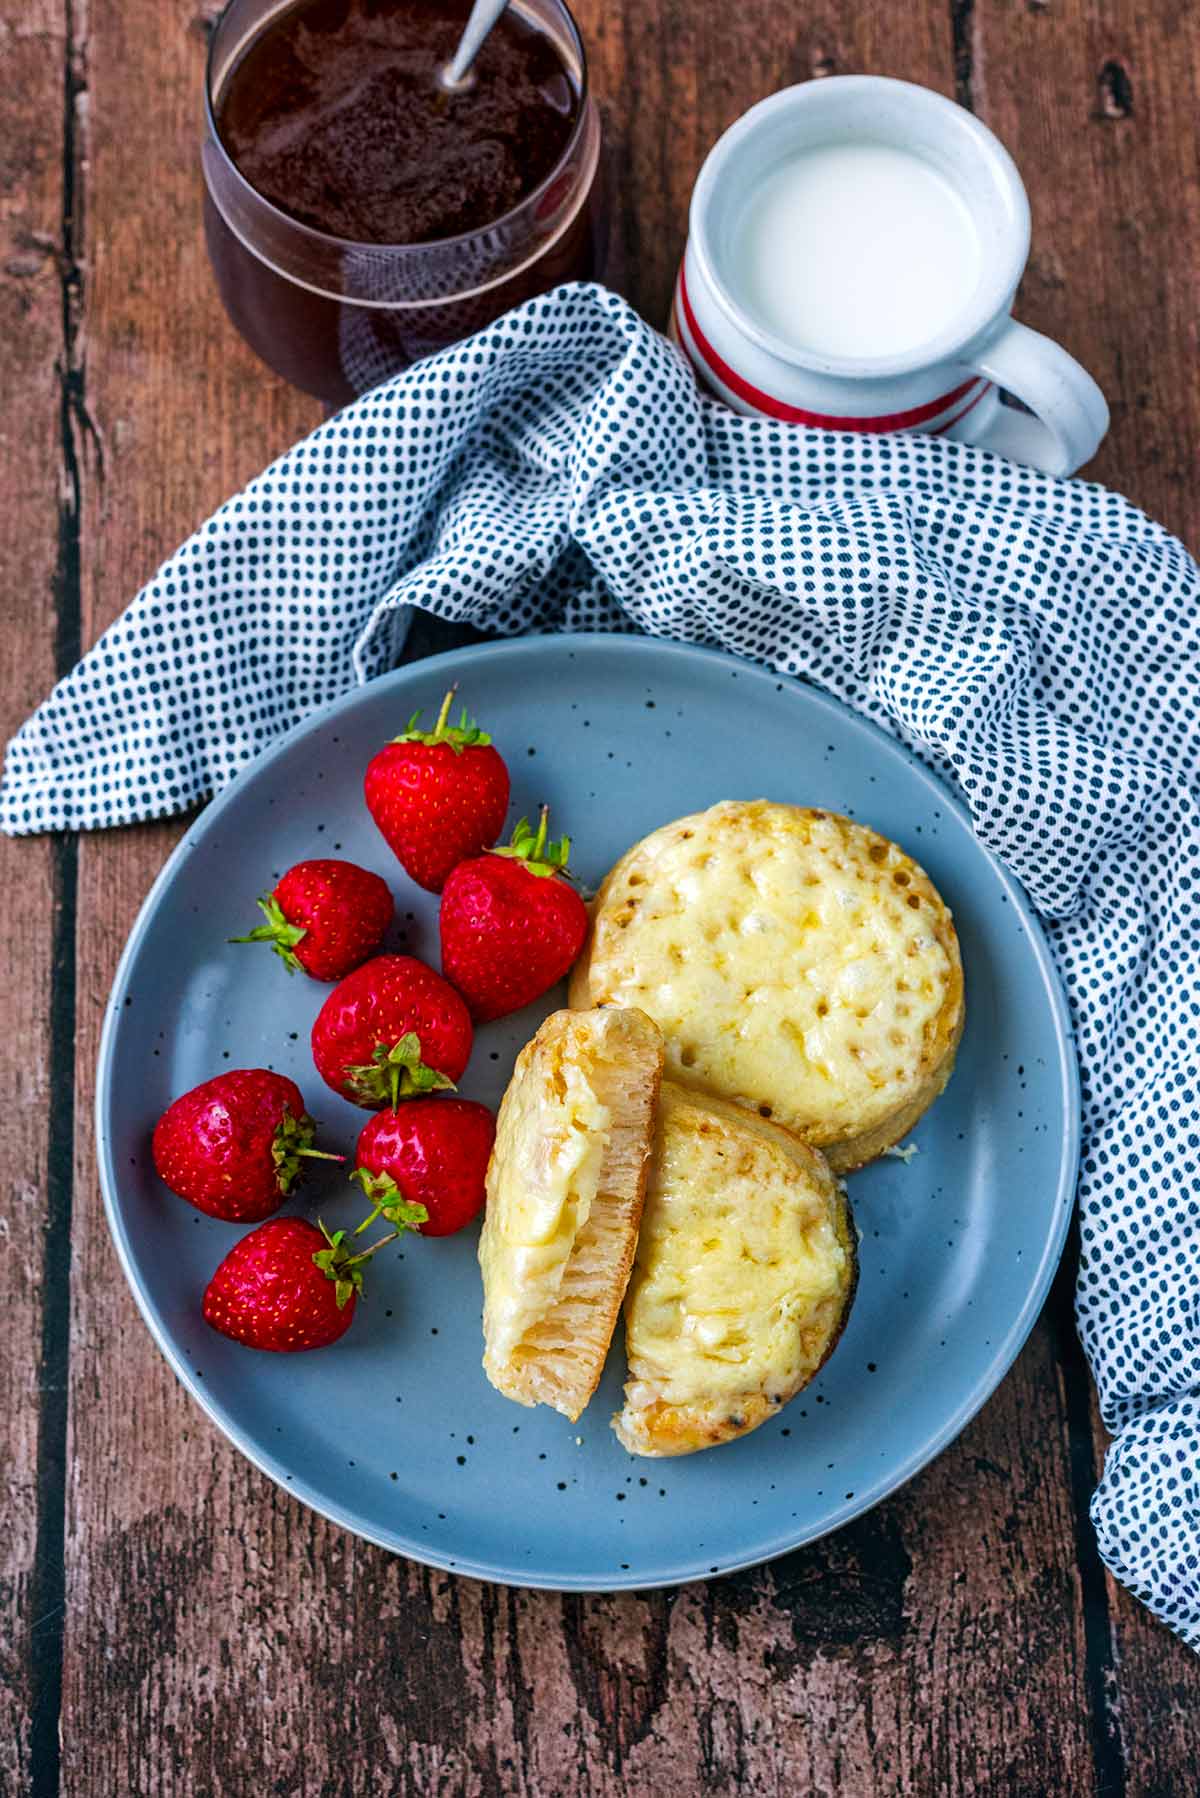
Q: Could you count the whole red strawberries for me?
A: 7